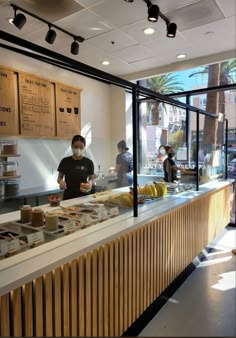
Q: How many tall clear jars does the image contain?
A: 3